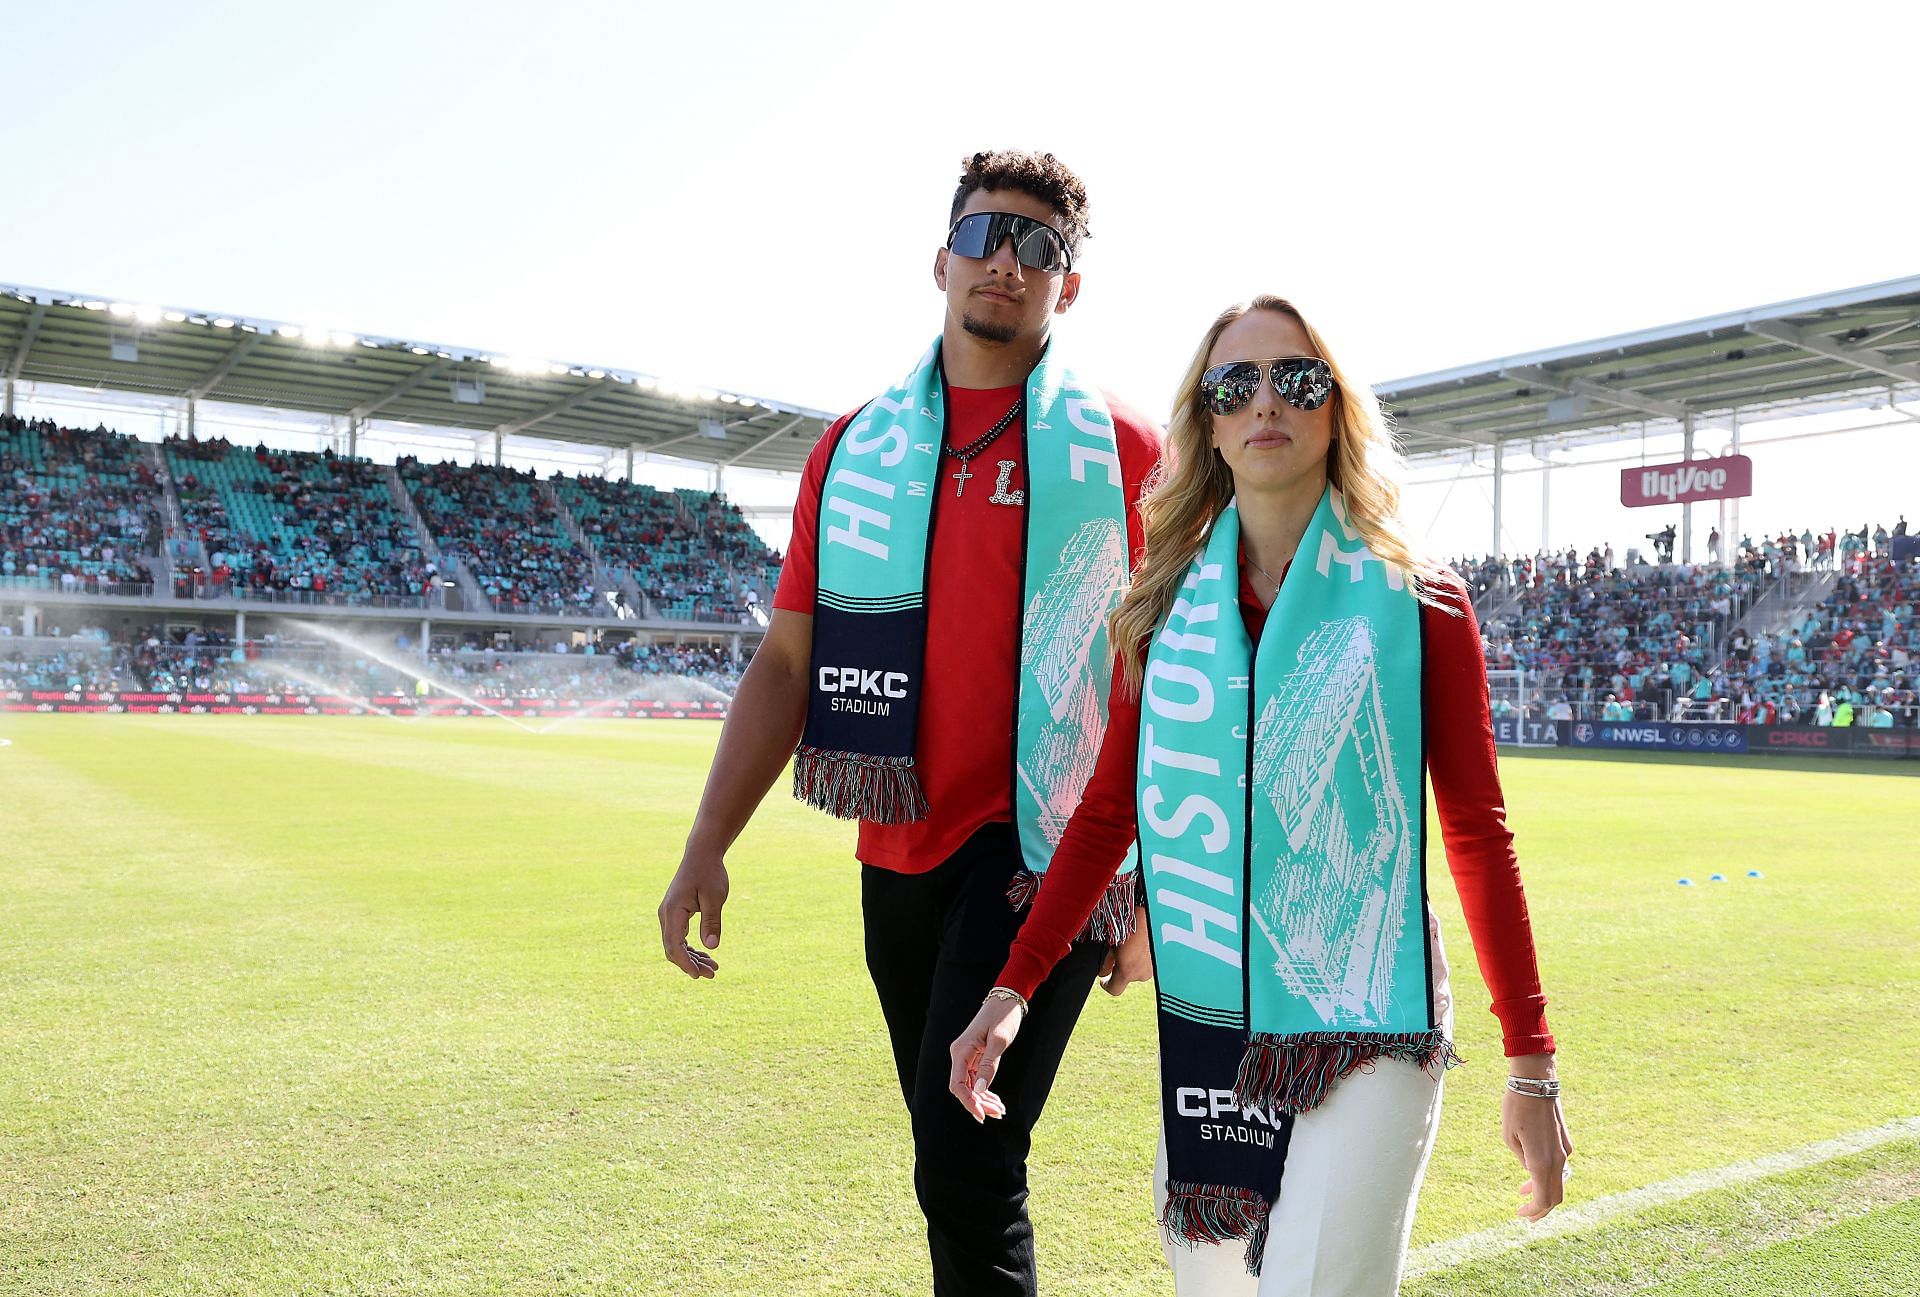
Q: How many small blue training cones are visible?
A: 3